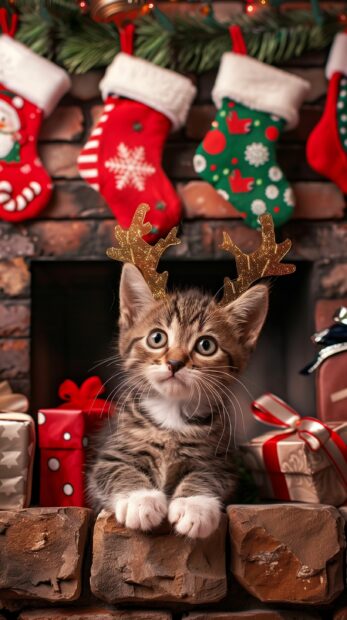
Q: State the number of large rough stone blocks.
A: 3